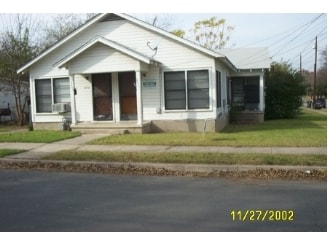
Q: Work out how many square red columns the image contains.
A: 0